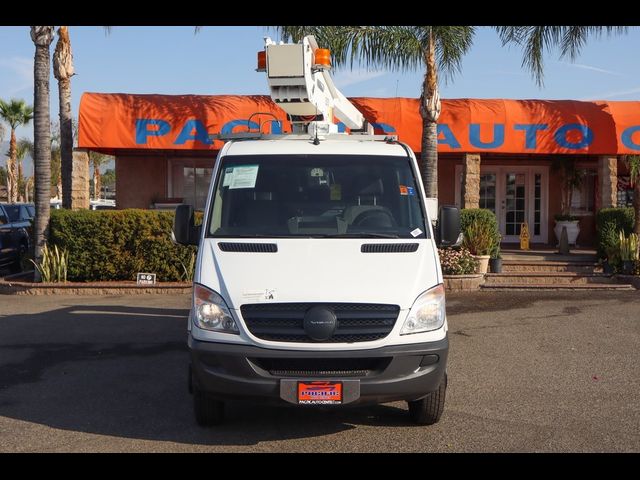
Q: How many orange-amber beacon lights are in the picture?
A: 2